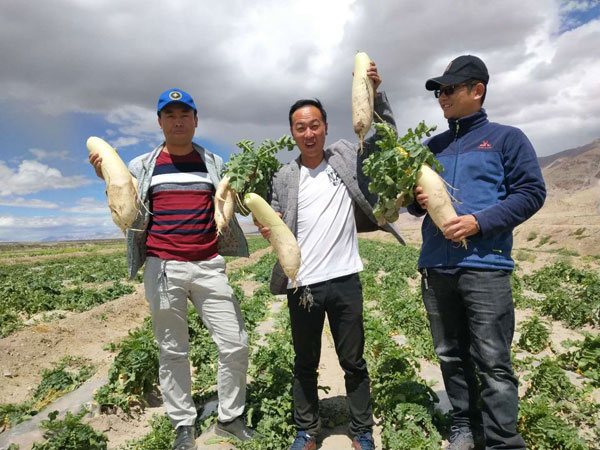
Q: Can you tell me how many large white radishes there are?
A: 5